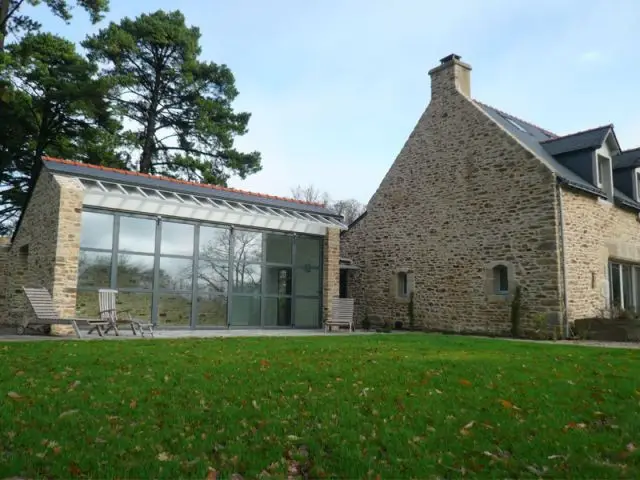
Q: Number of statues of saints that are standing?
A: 0